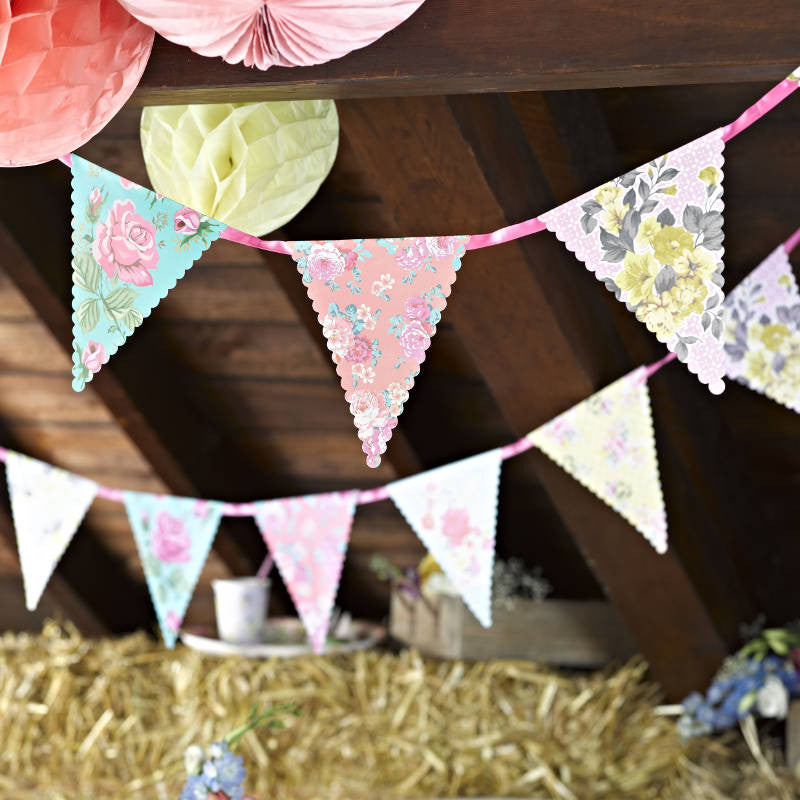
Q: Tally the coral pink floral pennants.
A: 2